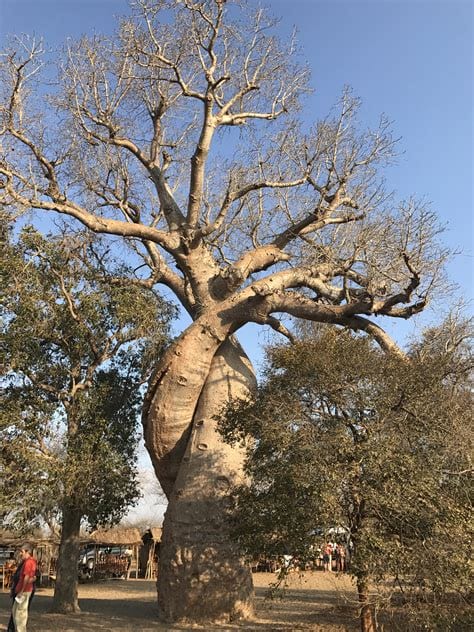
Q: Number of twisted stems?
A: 2